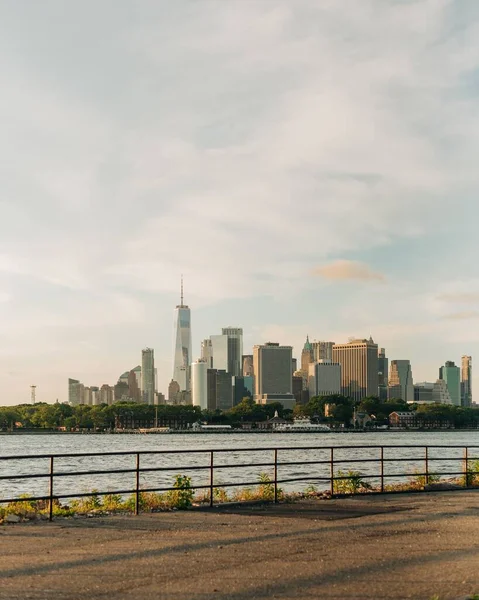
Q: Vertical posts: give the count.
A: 8